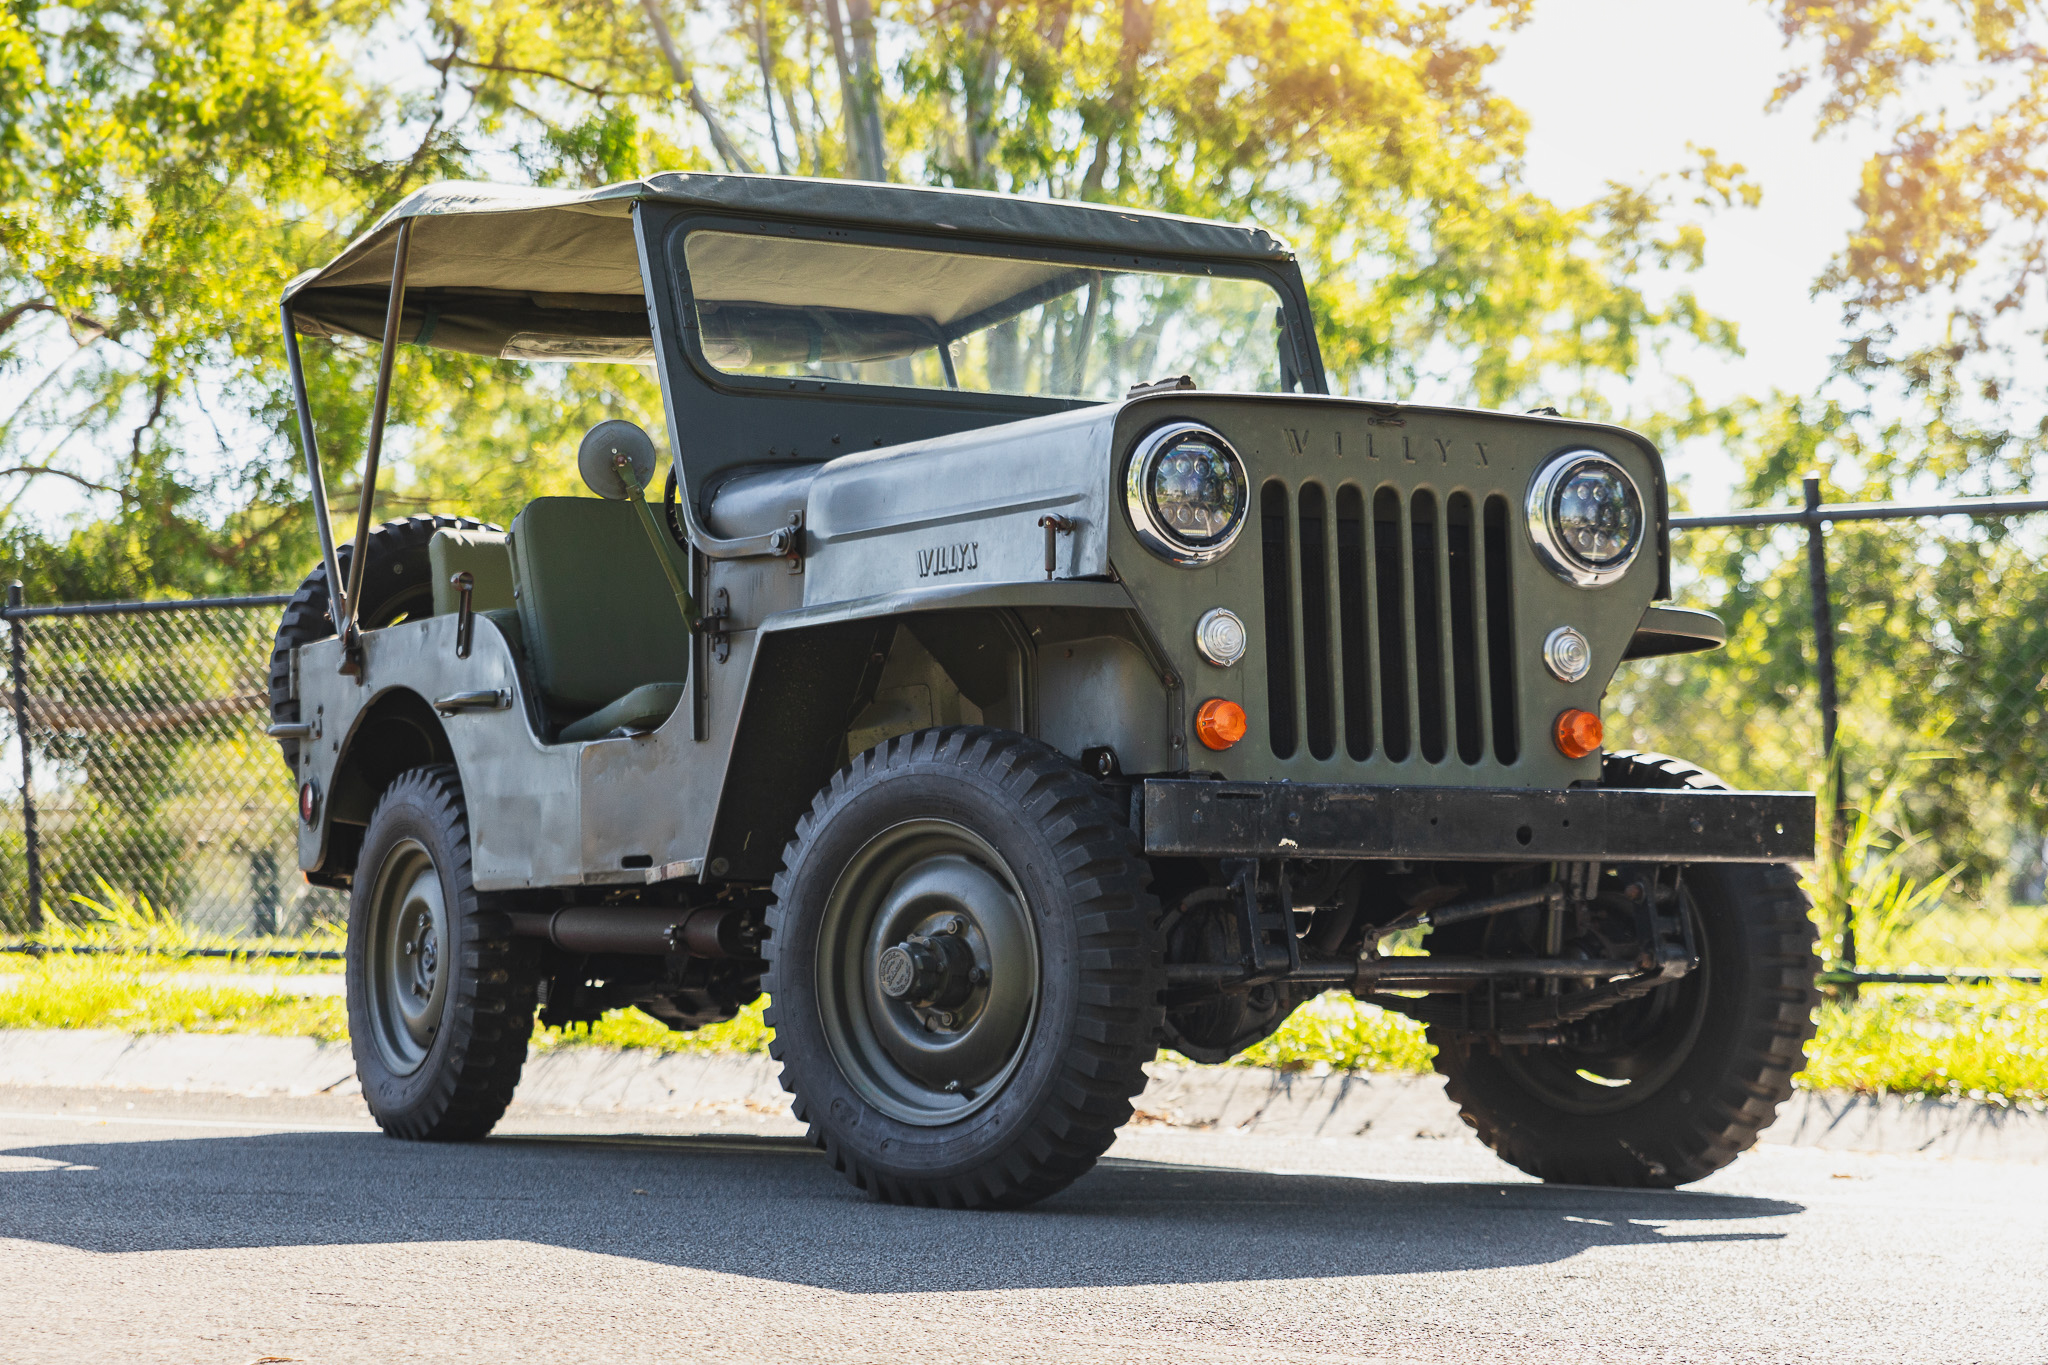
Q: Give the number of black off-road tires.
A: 4